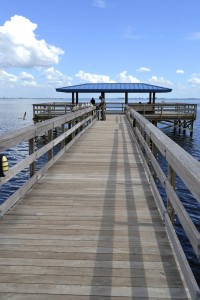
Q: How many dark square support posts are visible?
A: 6